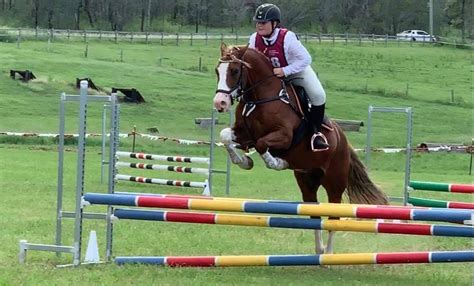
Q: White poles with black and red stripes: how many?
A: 3